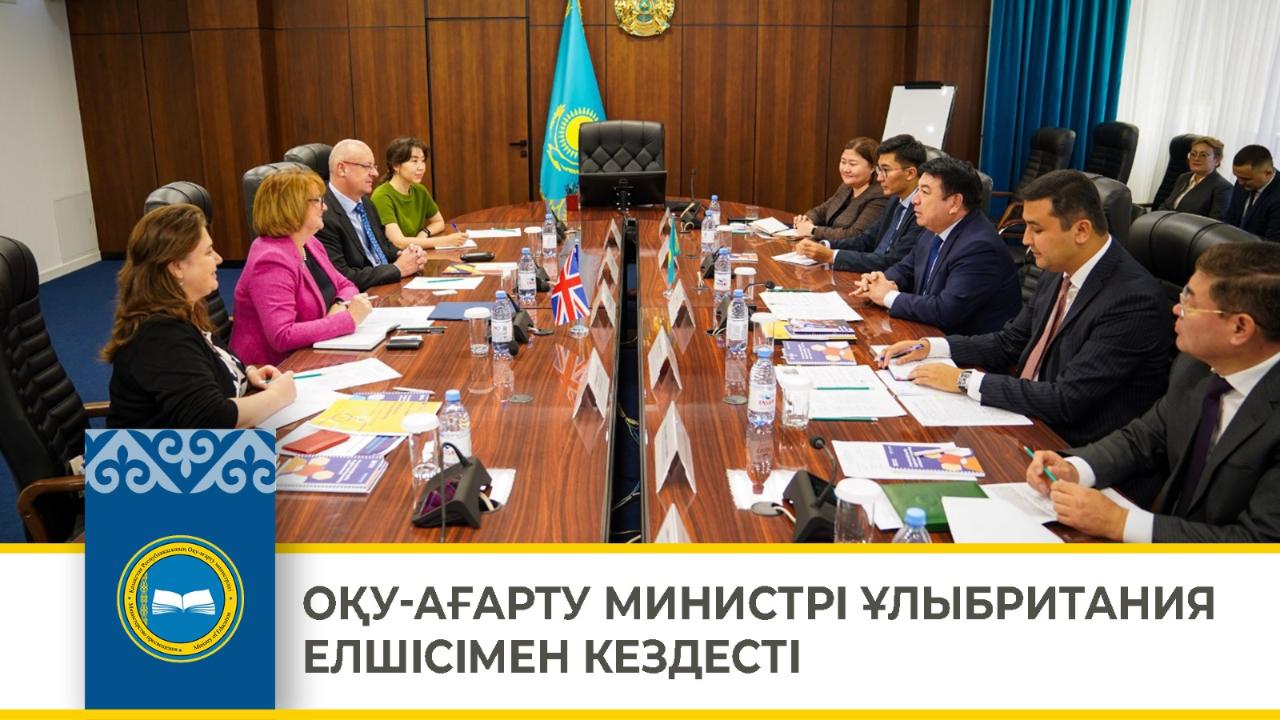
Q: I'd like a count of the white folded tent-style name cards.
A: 10